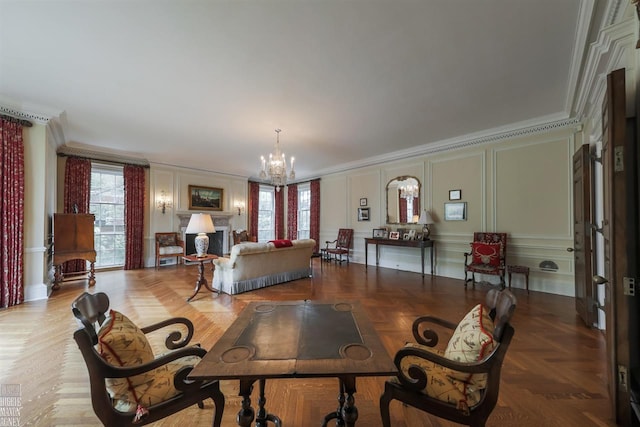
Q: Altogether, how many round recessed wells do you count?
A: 4